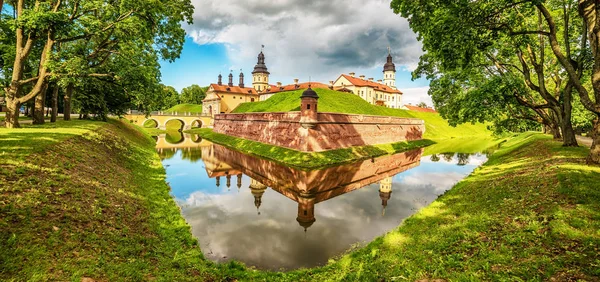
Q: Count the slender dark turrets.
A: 3